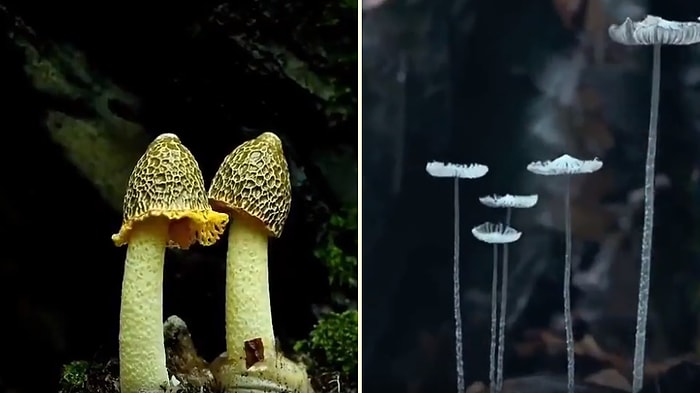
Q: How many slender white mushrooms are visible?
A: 5